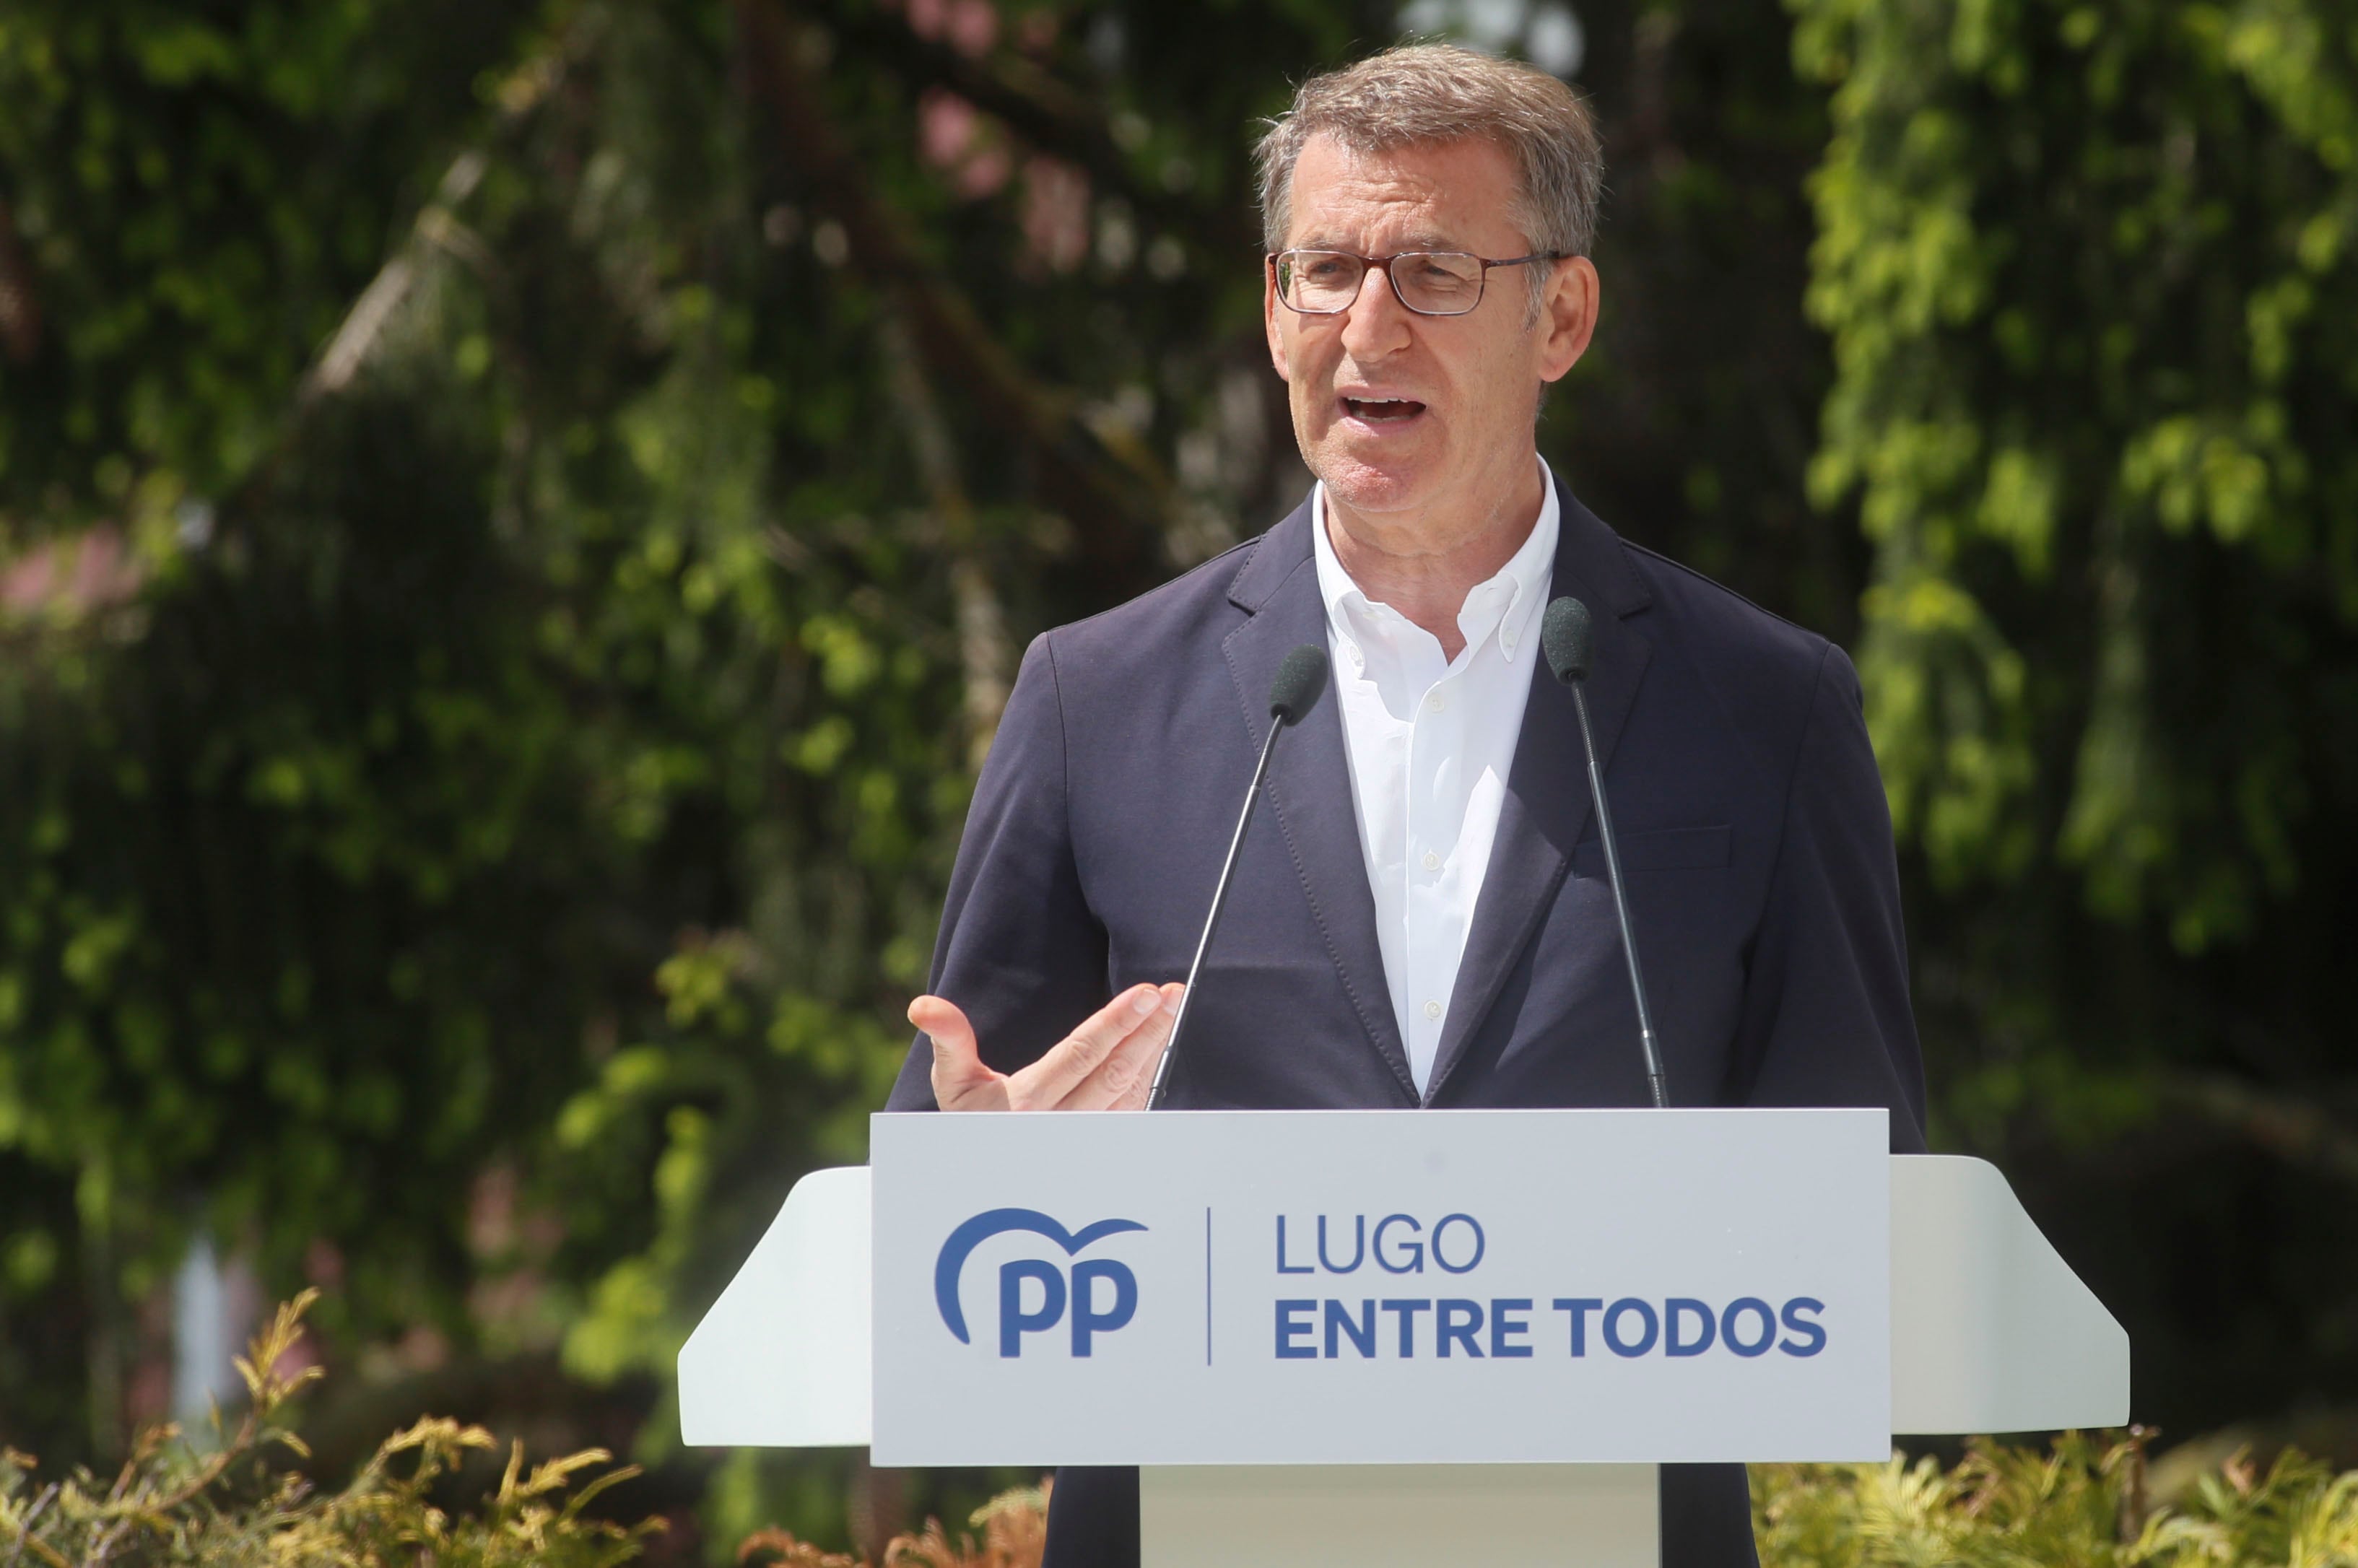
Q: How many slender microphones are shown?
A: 2